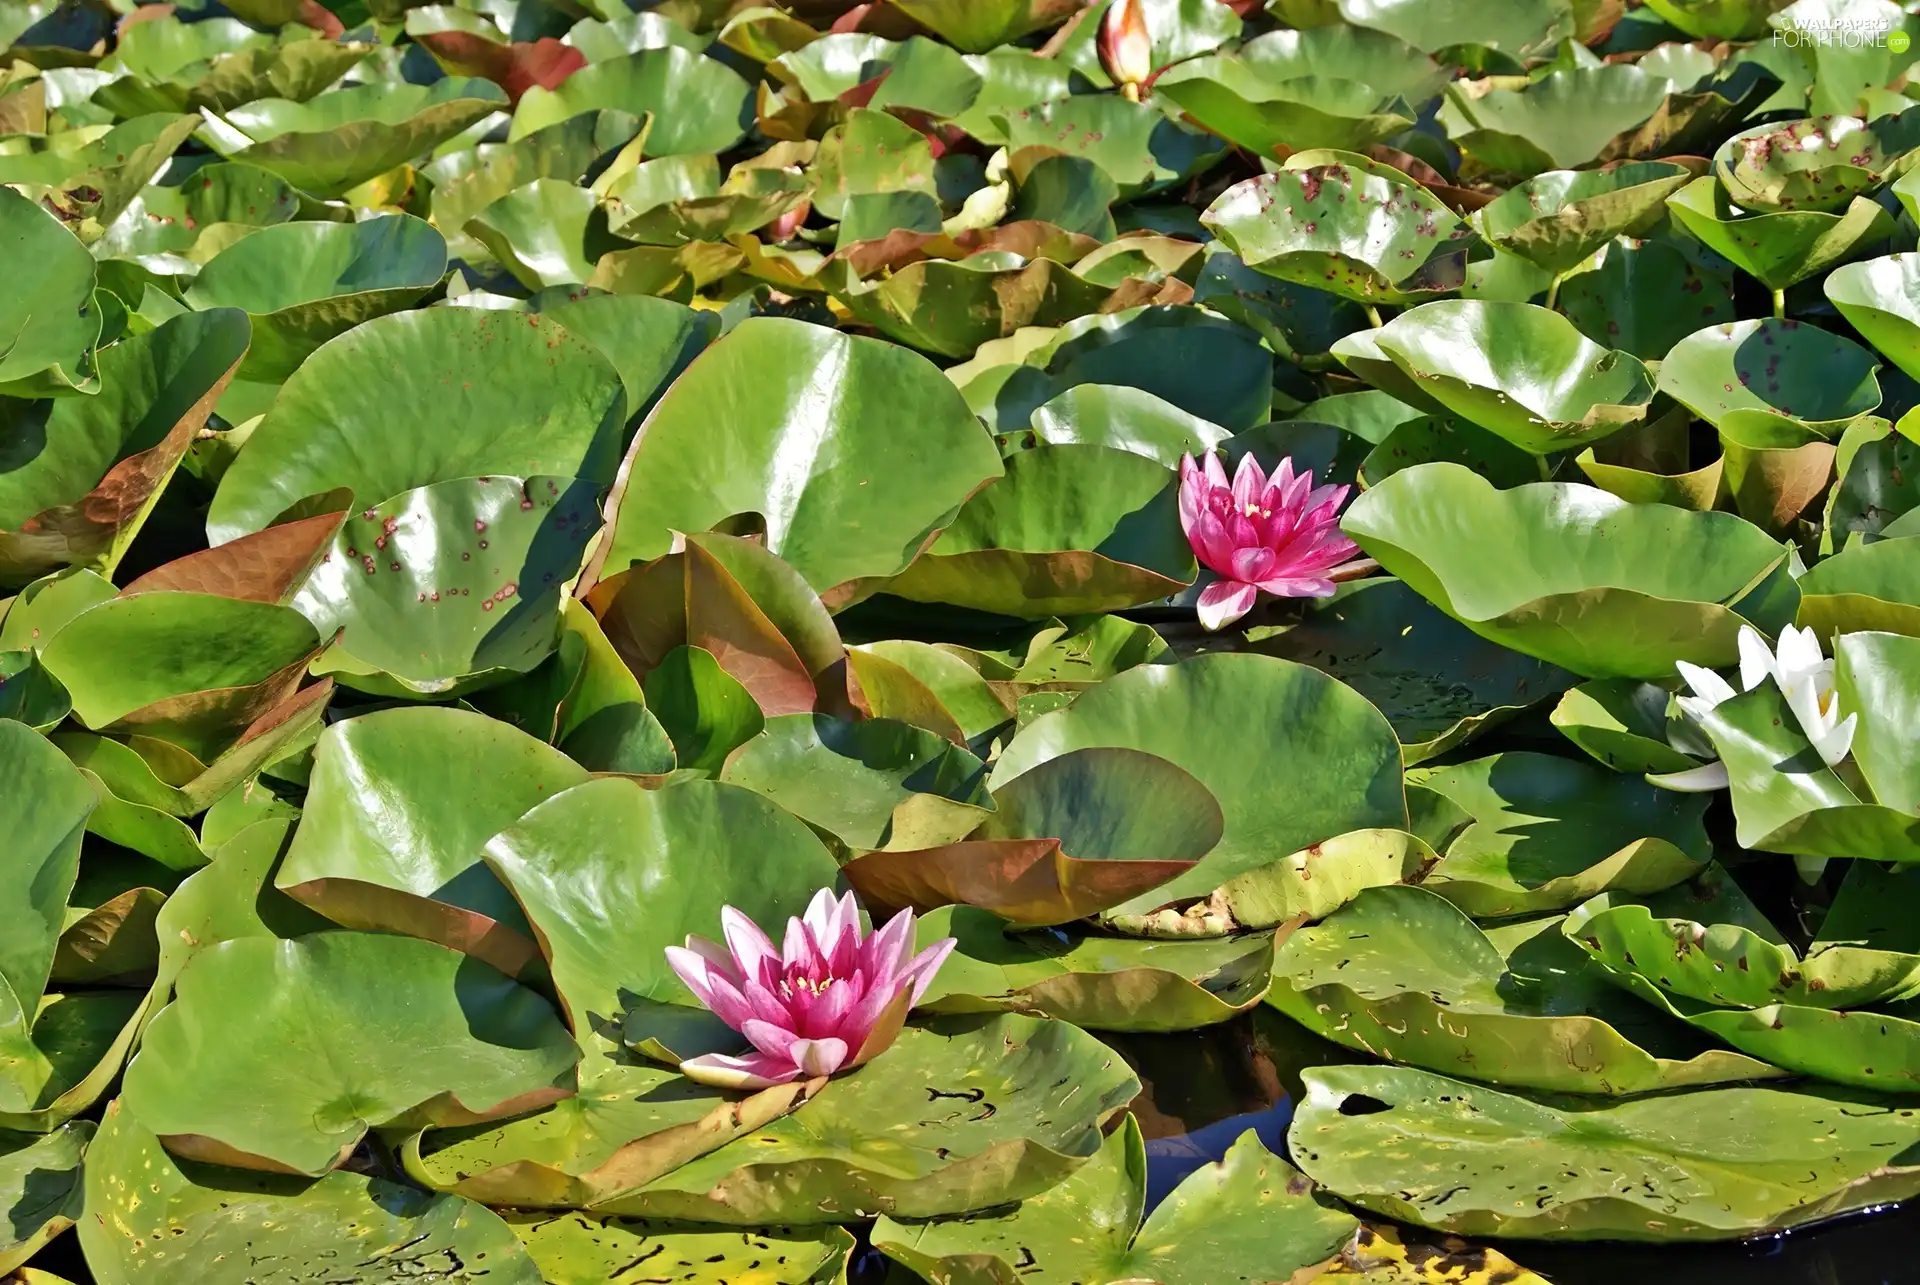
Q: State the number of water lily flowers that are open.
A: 3